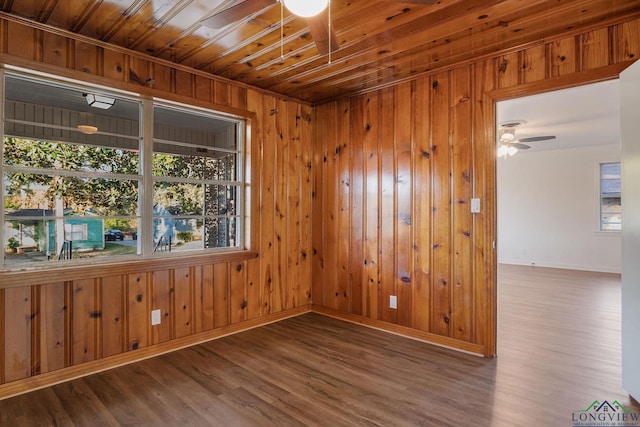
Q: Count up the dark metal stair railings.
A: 2